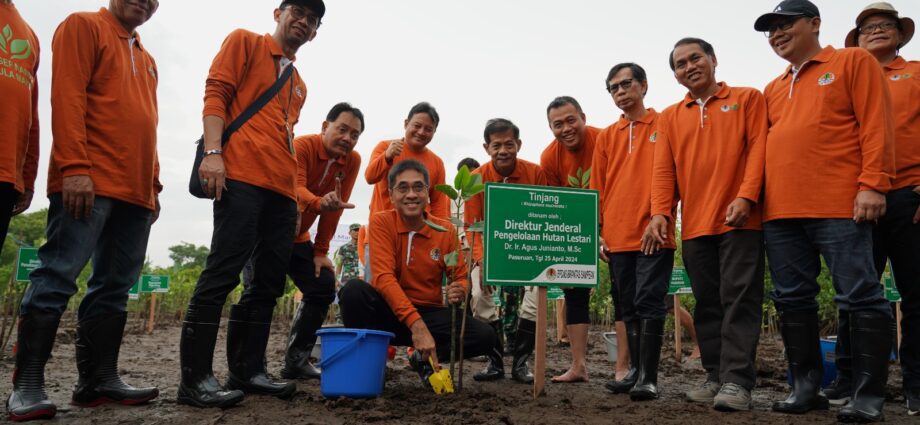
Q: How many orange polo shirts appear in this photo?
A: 12